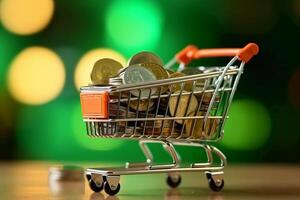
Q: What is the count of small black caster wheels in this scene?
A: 4